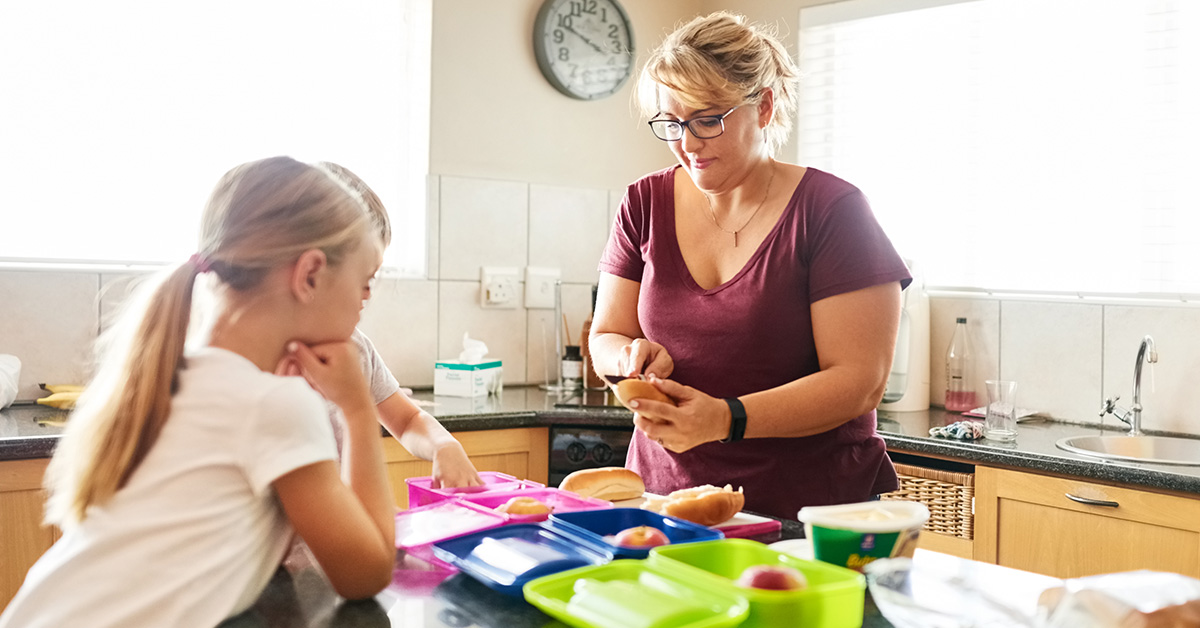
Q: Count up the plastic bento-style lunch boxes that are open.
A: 4